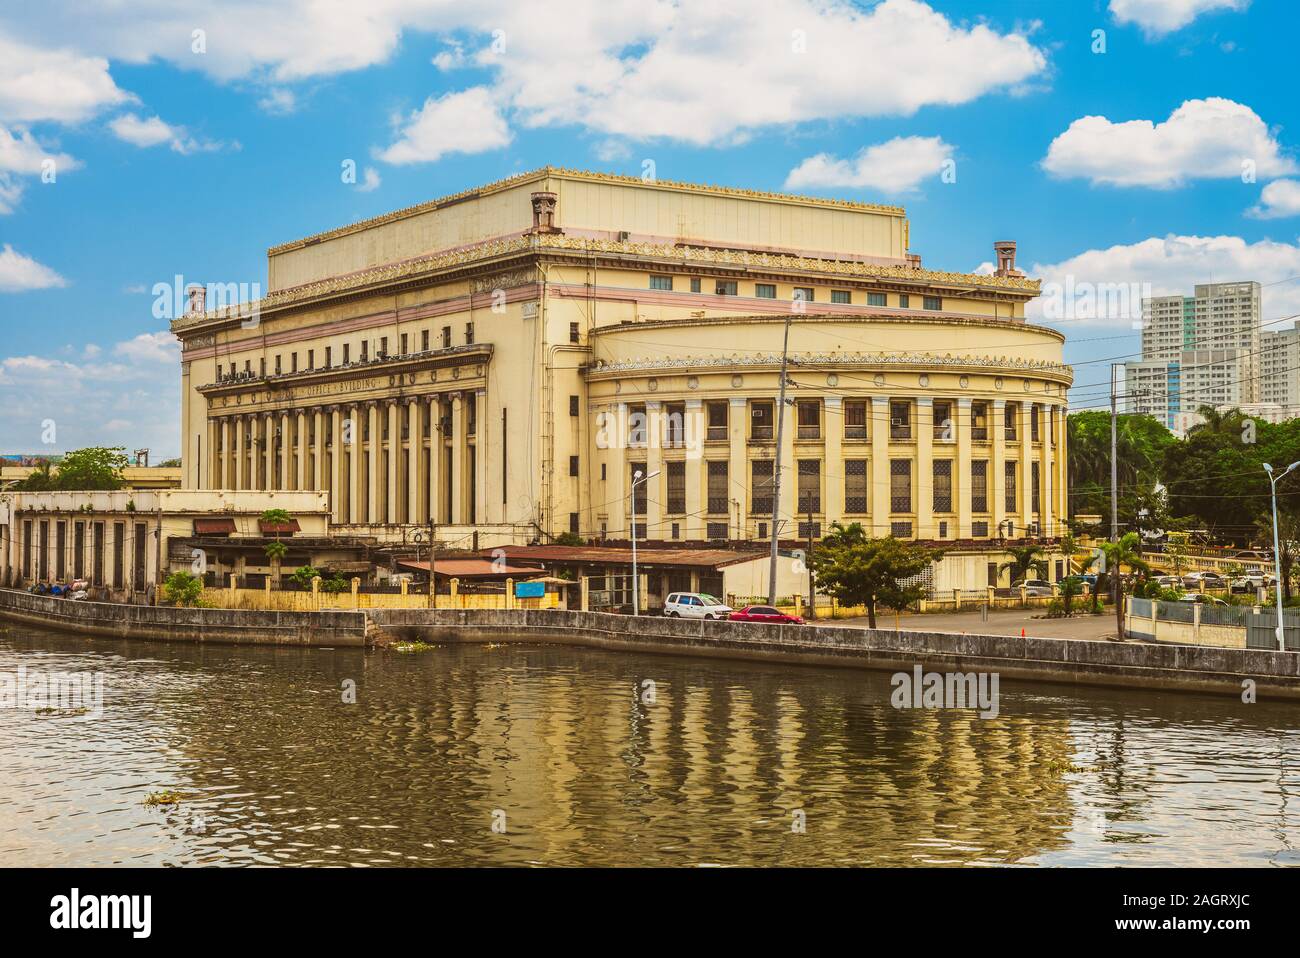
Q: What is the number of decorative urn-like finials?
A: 3